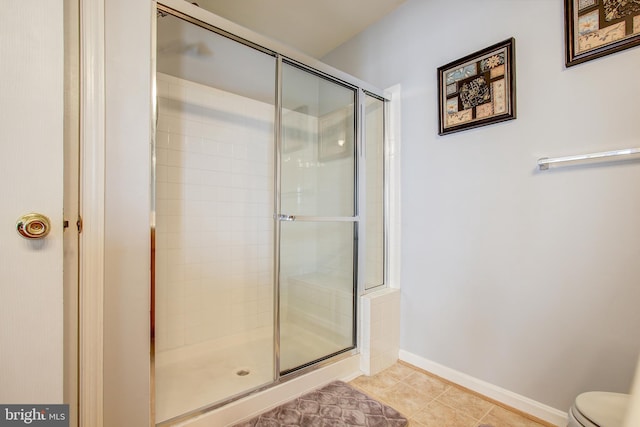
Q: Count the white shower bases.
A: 1